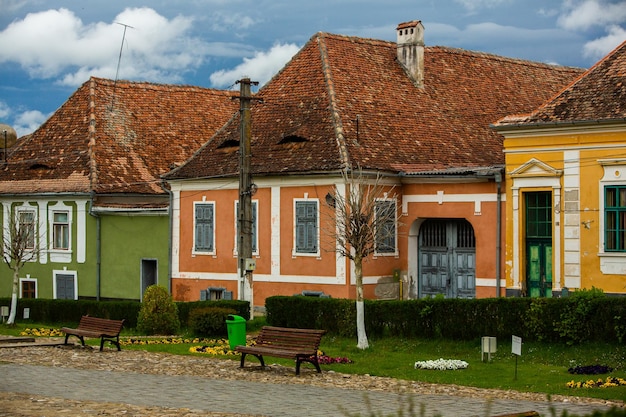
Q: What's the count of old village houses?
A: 3